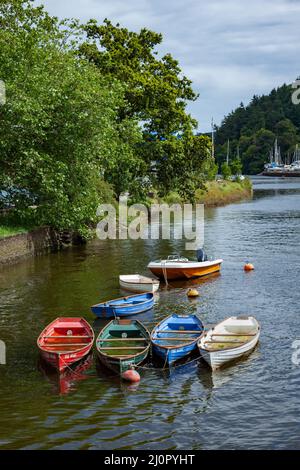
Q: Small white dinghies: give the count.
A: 2